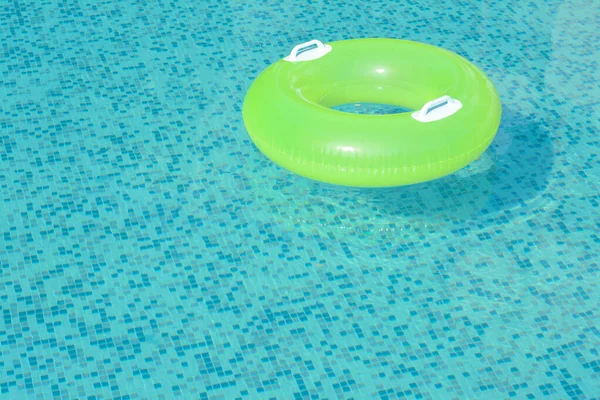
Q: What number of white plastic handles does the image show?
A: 2